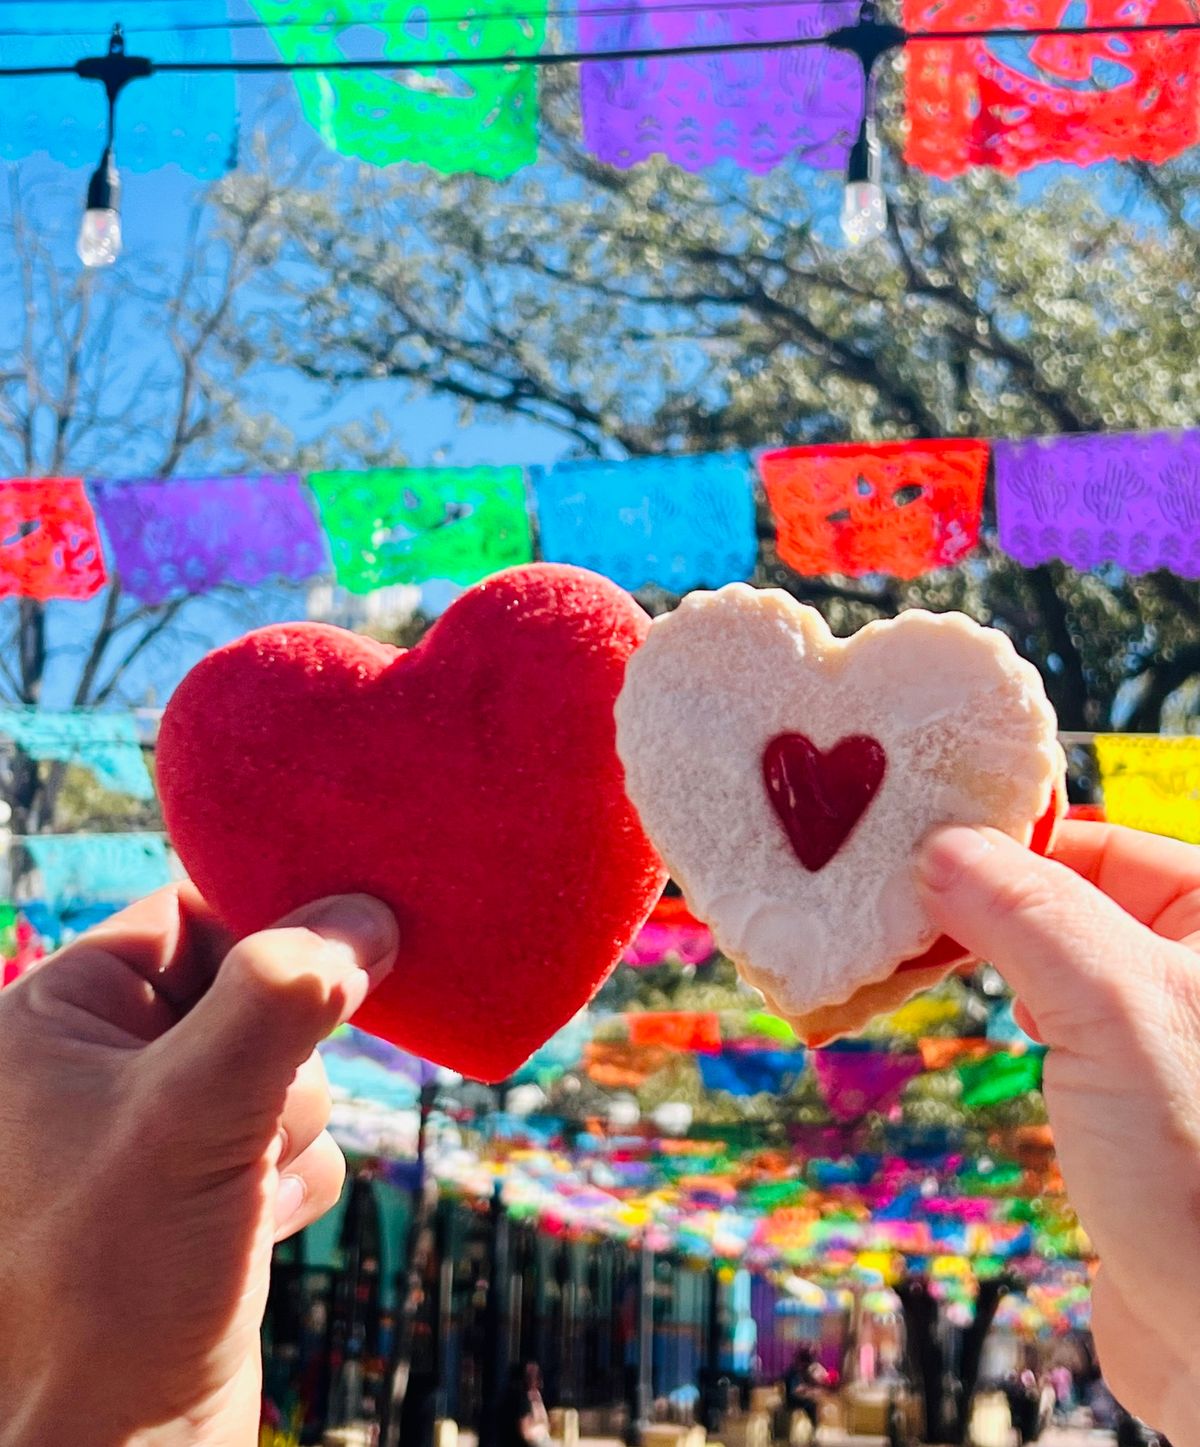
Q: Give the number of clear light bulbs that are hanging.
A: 2